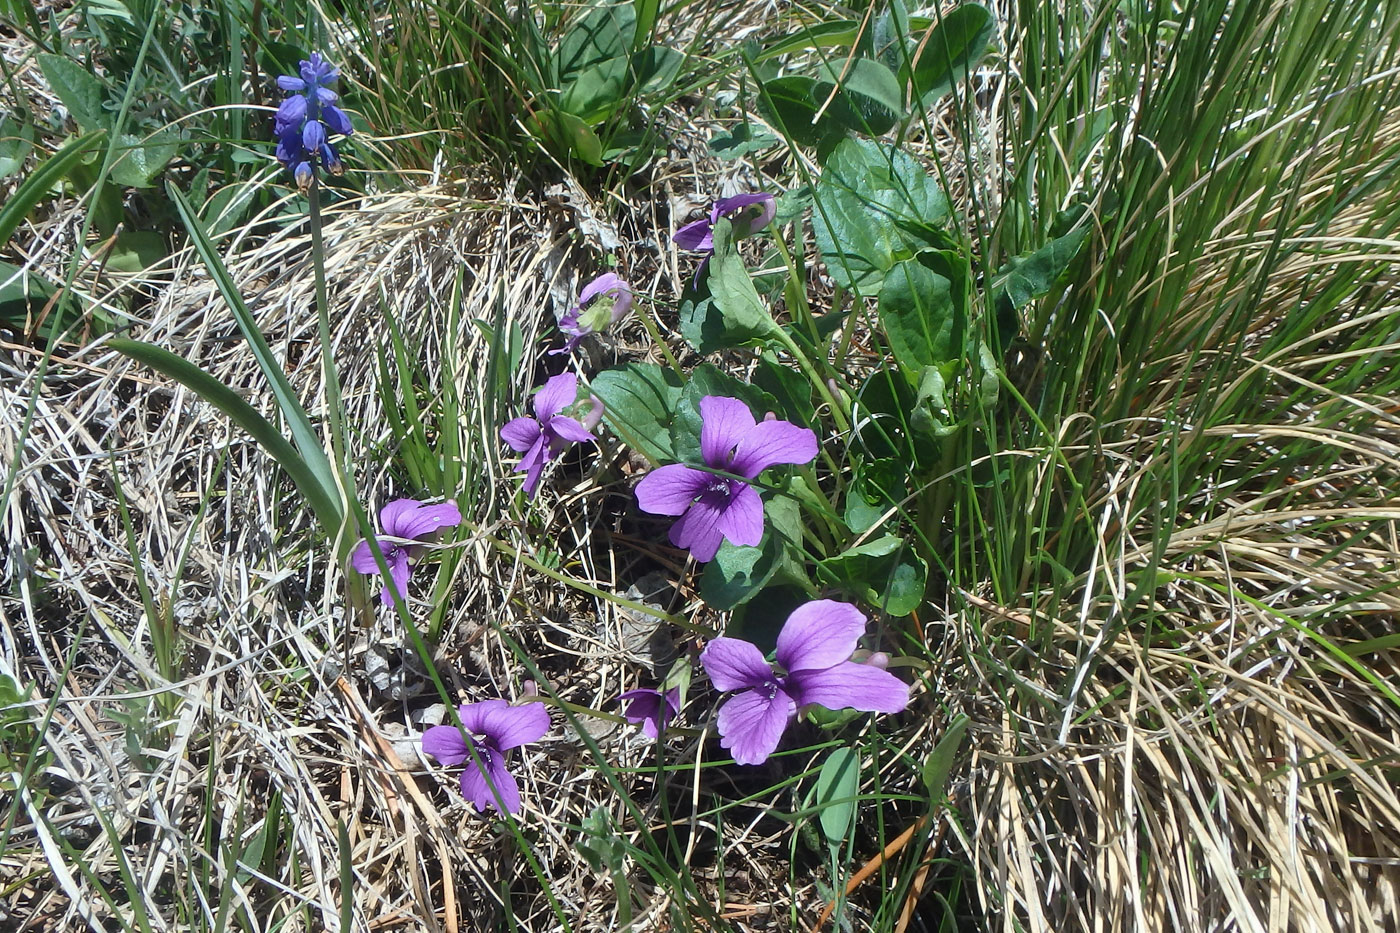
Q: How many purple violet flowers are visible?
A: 8